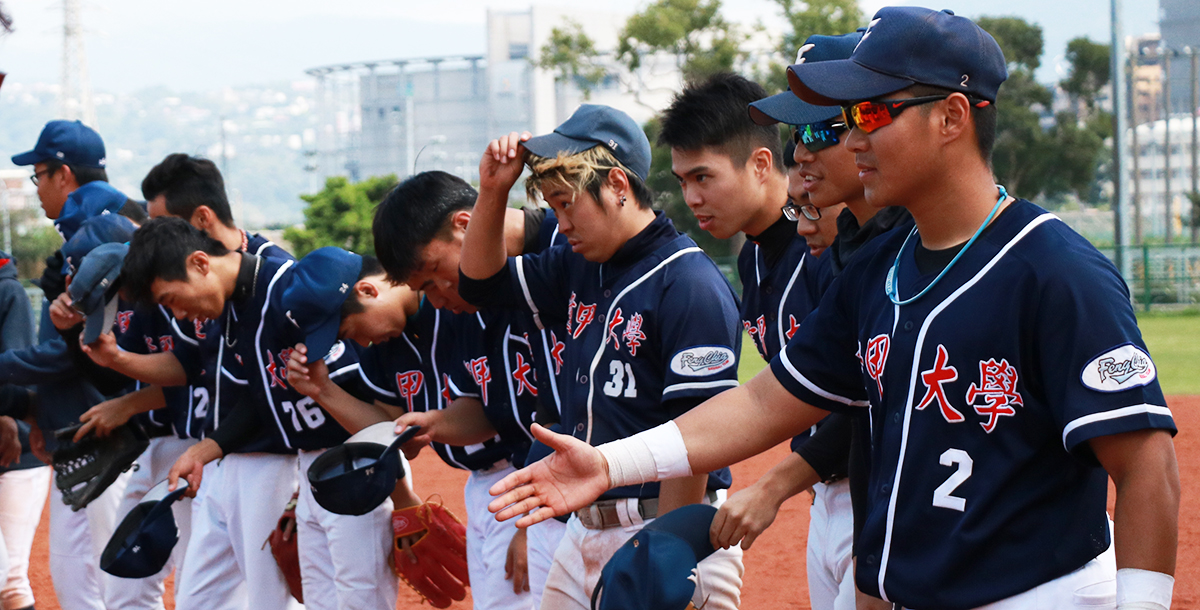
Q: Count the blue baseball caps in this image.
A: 11